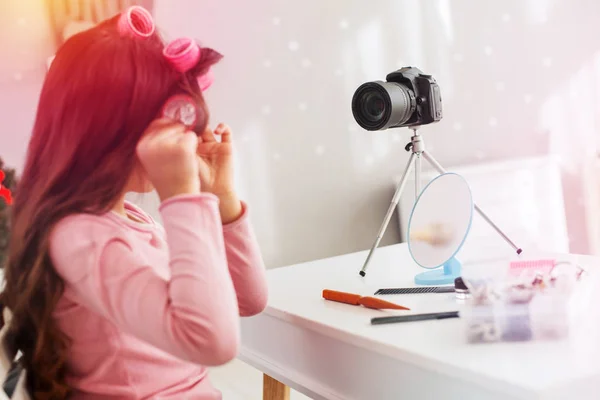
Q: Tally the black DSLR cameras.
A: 1